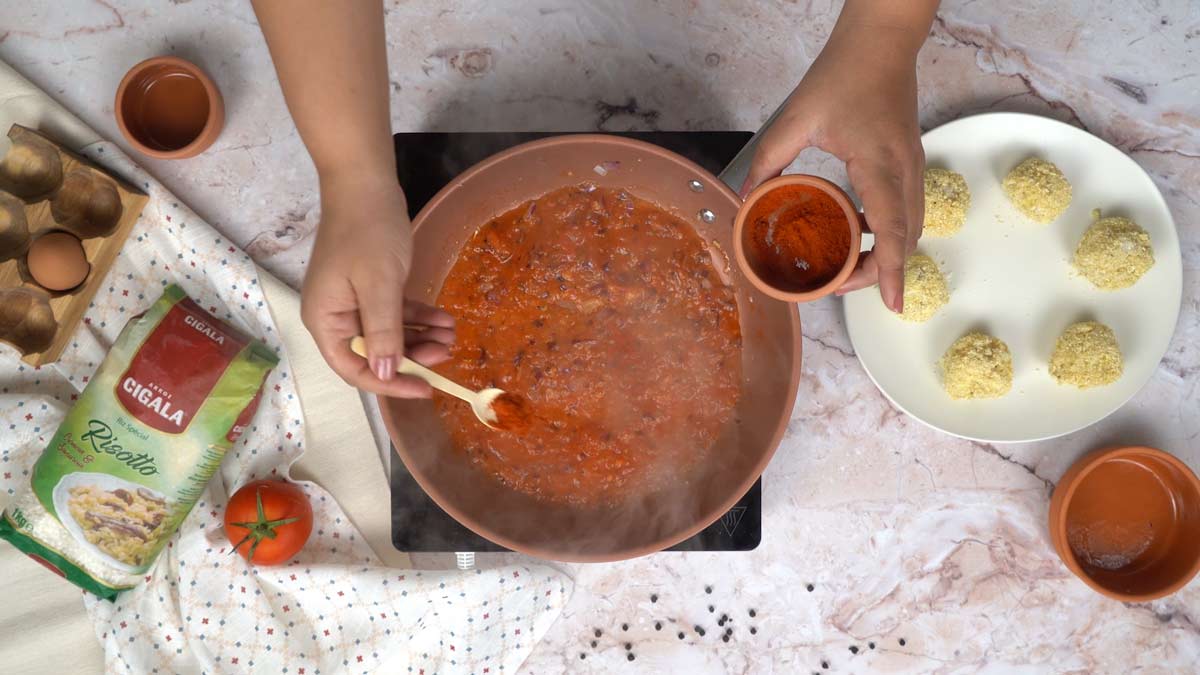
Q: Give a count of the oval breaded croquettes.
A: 6